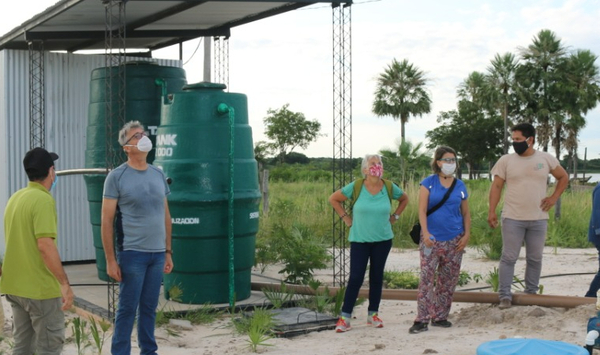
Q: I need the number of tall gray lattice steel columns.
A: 4